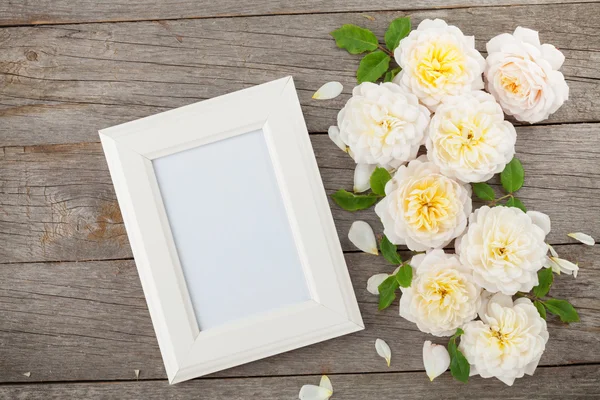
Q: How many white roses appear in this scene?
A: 8